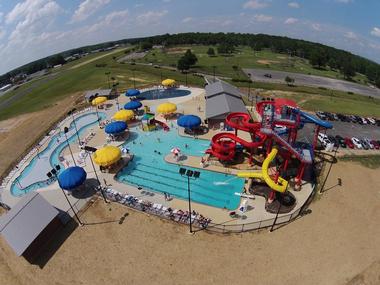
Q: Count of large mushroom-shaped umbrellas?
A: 10